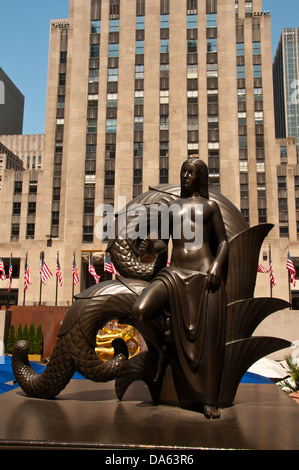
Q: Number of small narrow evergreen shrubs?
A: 5